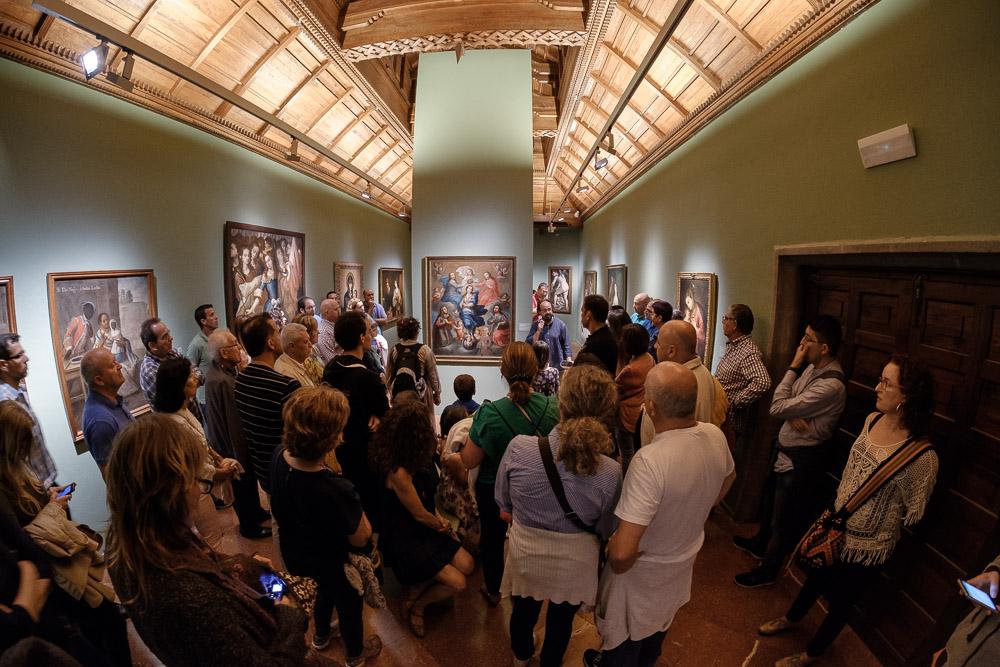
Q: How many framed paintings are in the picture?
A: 10